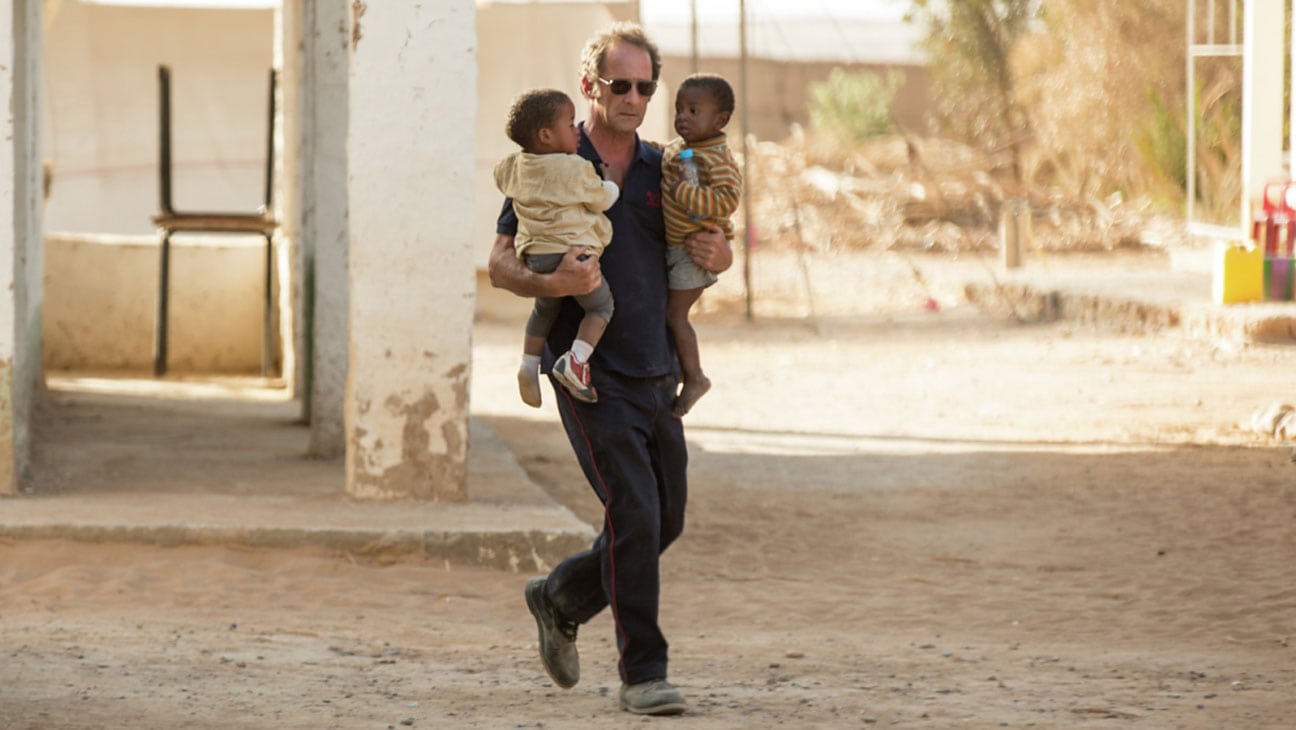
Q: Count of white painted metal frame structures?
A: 1